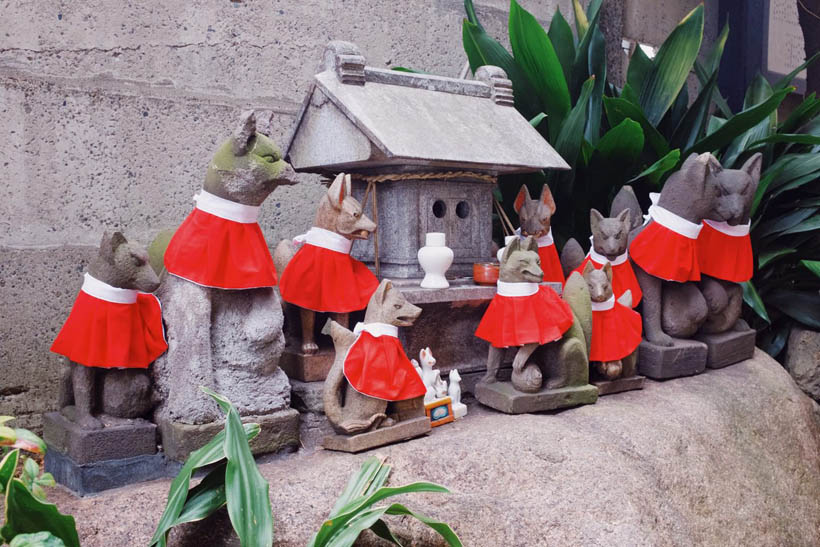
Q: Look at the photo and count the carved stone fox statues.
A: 10